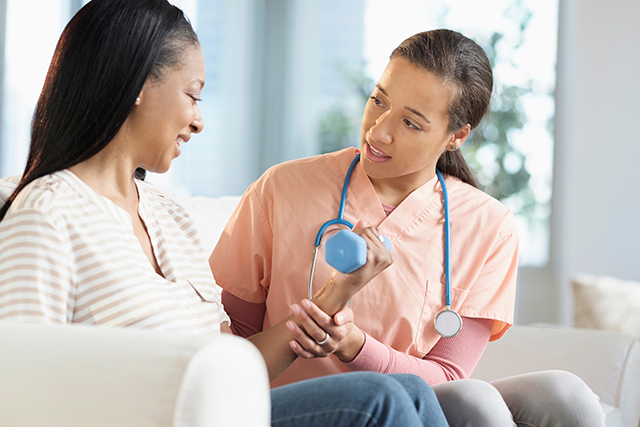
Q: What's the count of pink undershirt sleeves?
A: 2